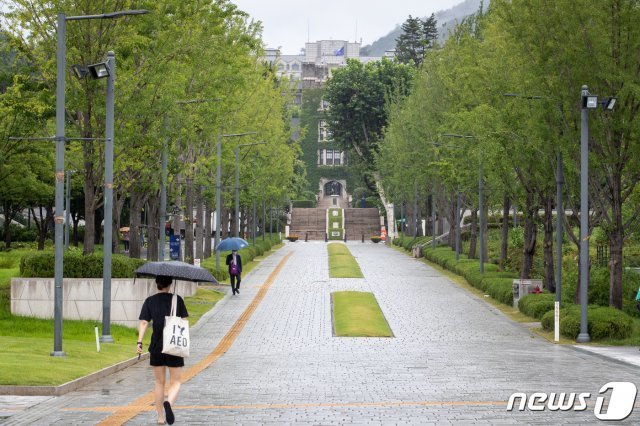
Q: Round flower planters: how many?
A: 2